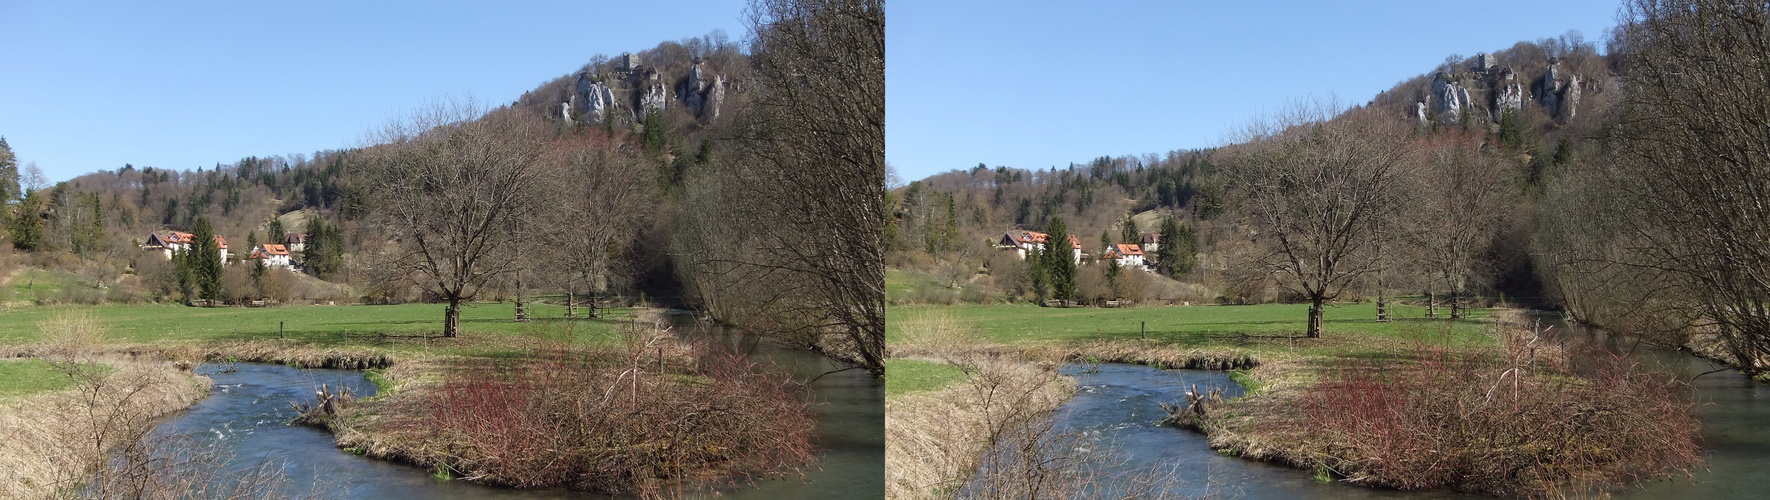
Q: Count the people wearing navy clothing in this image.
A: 0